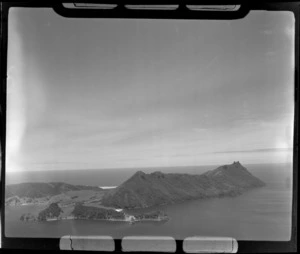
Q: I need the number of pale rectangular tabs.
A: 6